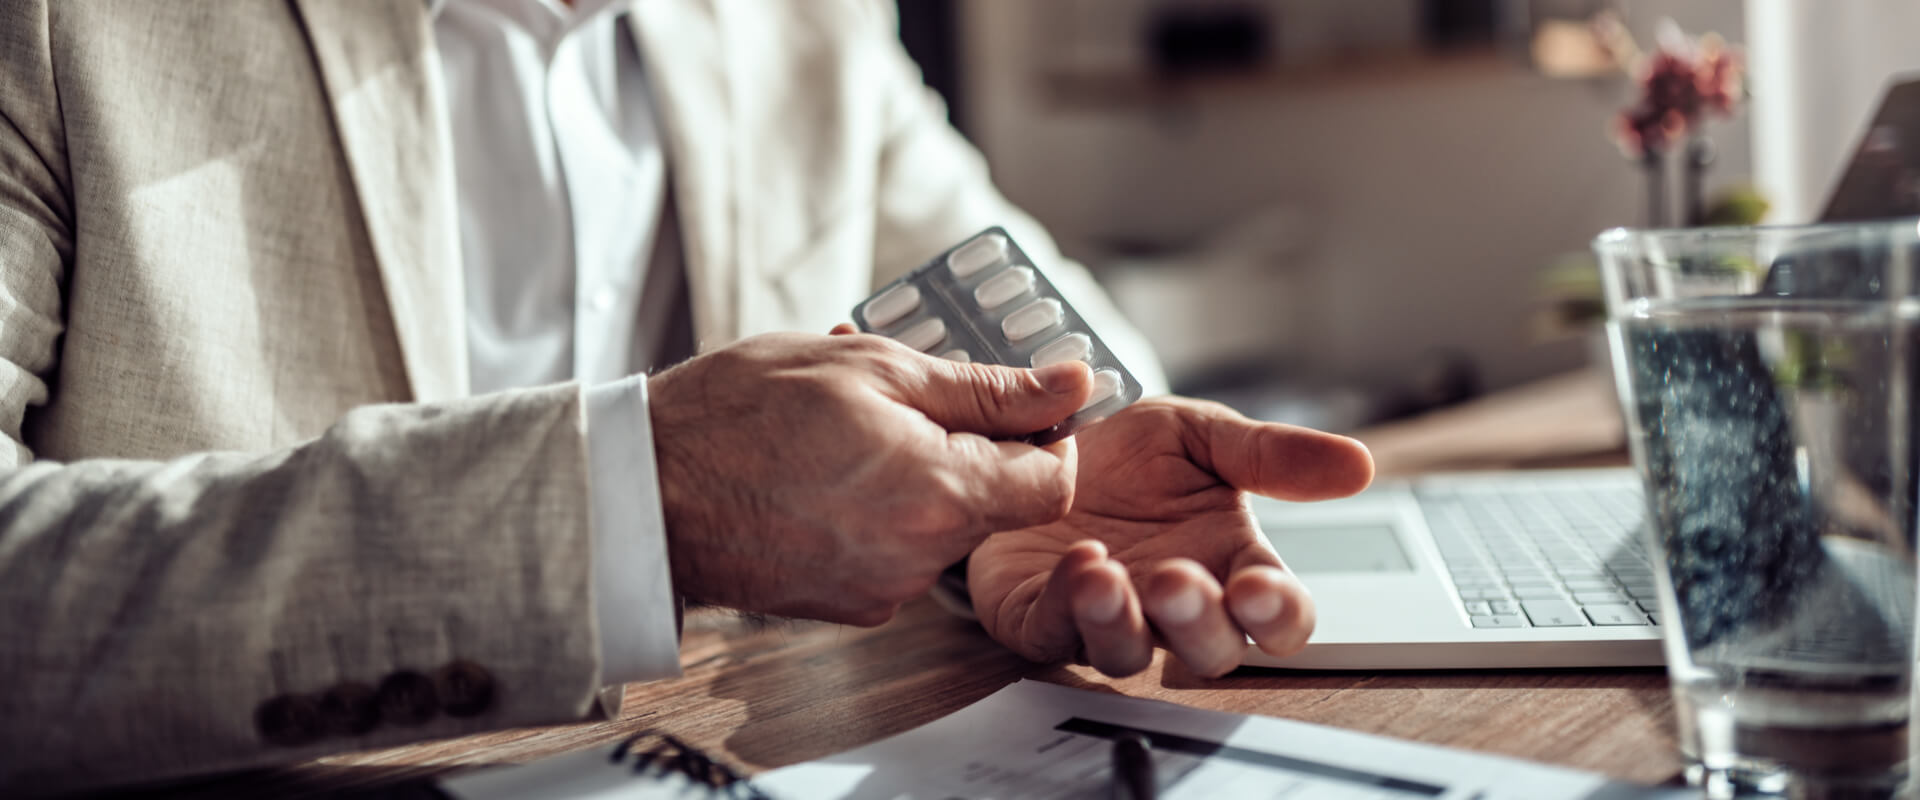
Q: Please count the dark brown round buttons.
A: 4